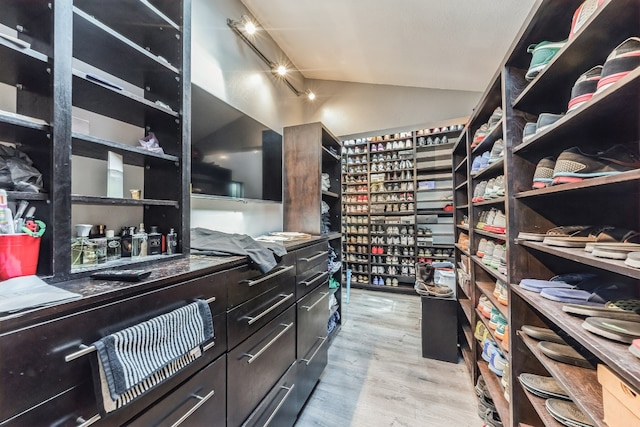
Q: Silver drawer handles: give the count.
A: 11